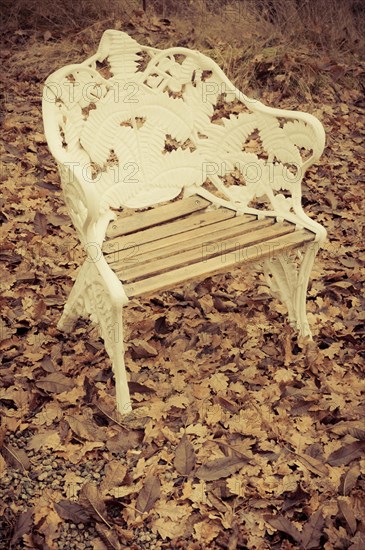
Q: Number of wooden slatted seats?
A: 1